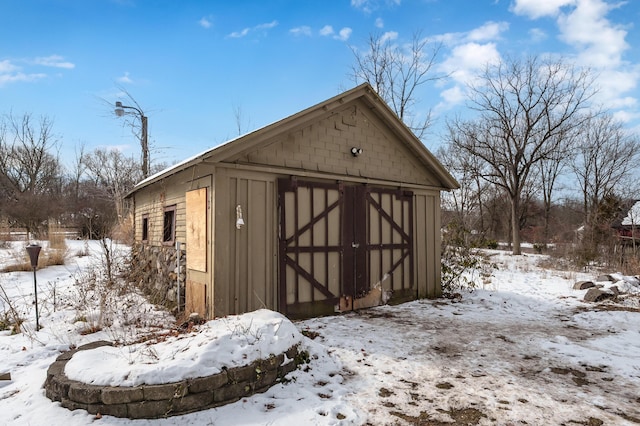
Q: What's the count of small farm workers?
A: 0